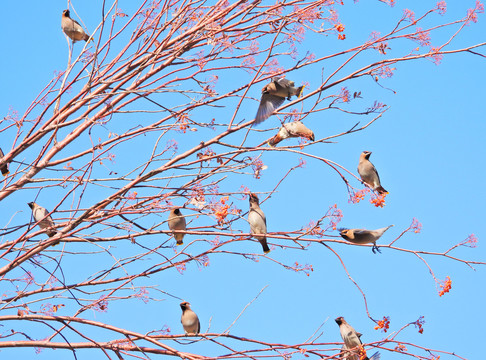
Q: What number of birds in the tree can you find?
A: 11